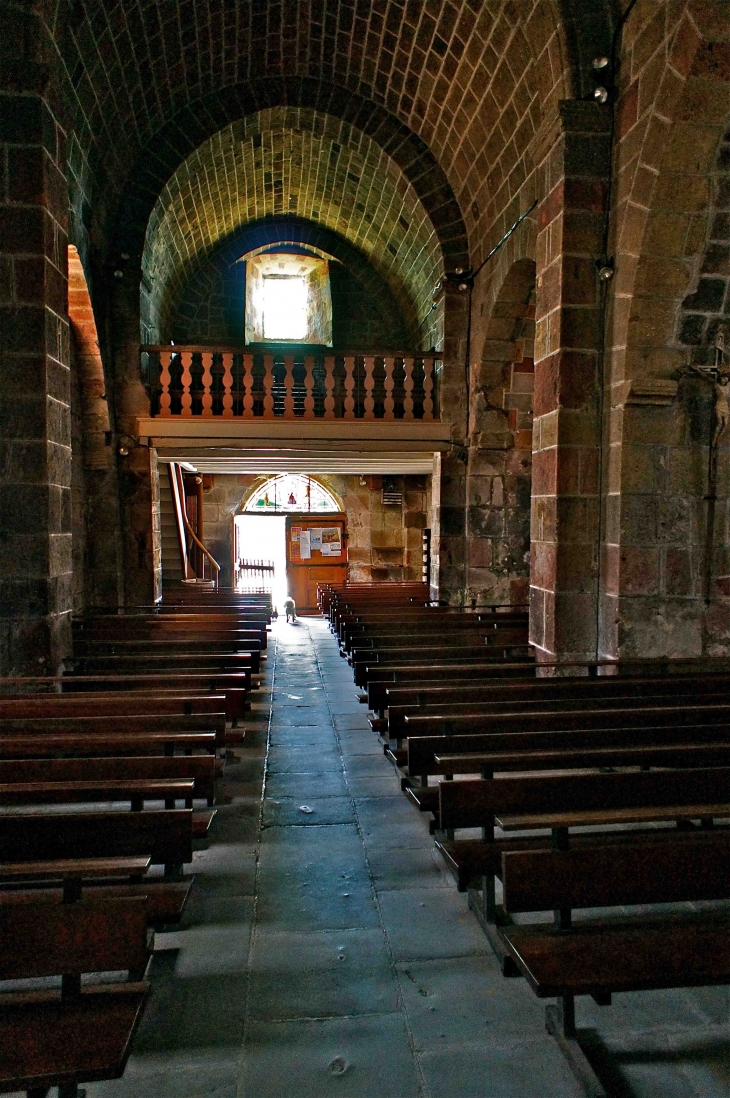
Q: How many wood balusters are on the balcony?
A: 14